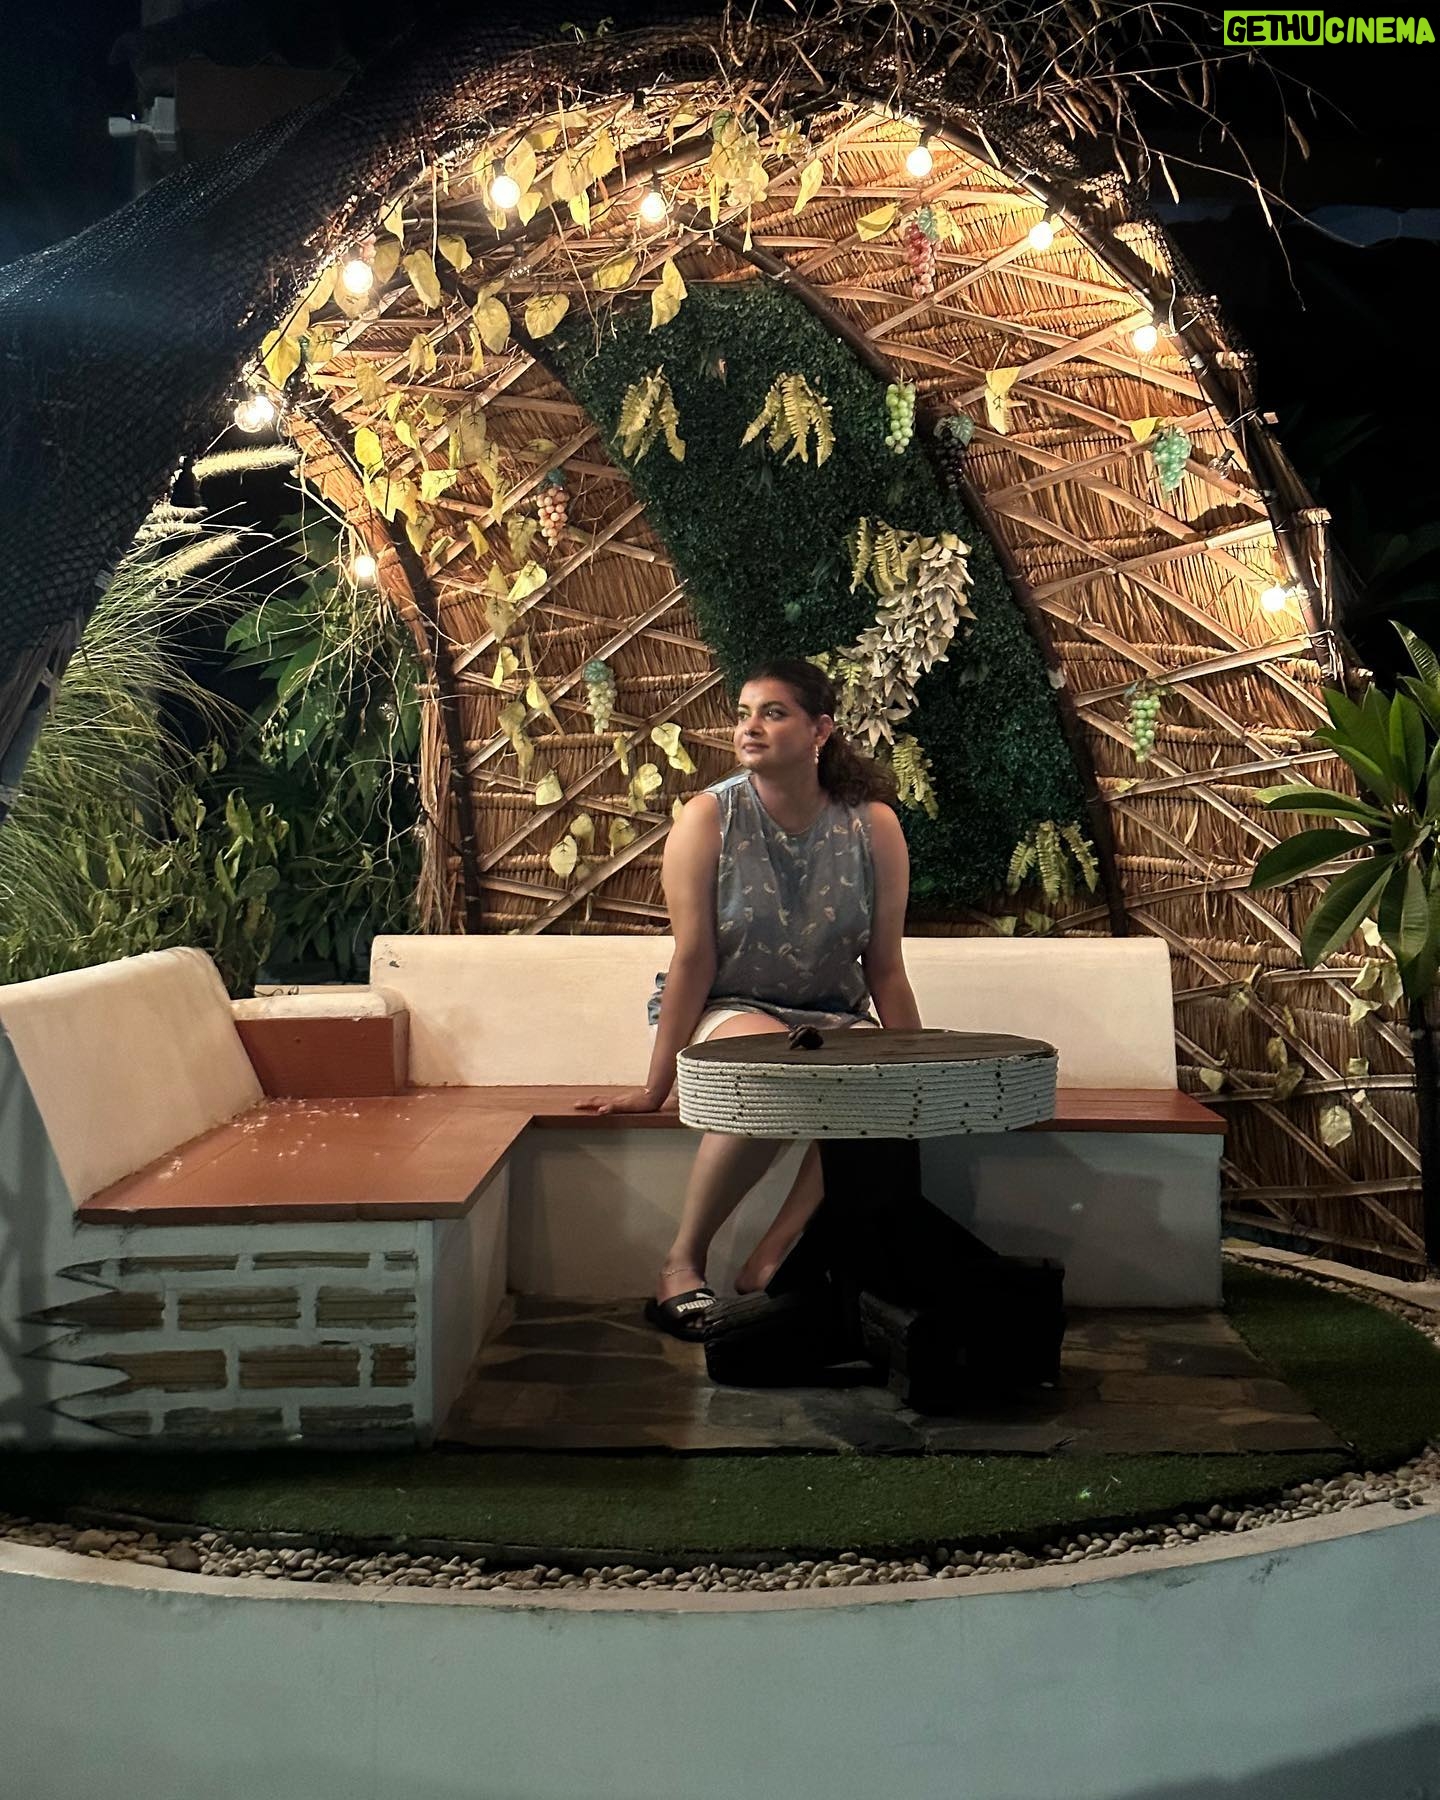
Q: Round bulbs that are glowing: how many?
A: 9